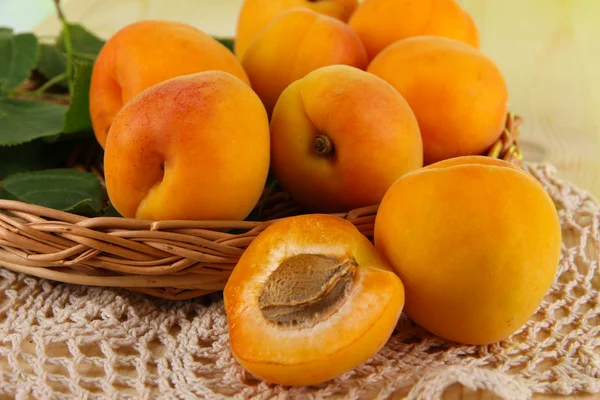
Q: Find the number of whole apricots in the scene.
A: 8